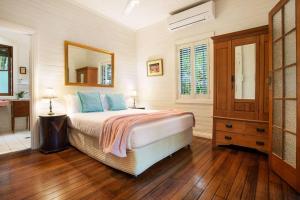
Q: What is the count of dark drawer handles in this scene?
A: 4